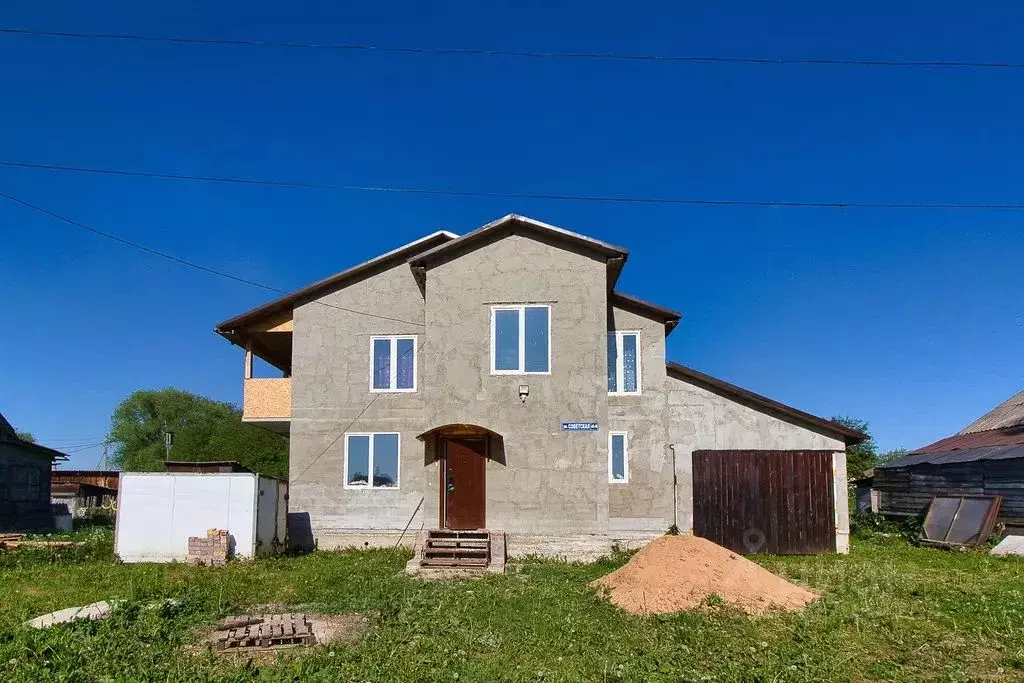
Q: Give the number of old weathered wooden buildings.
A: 2